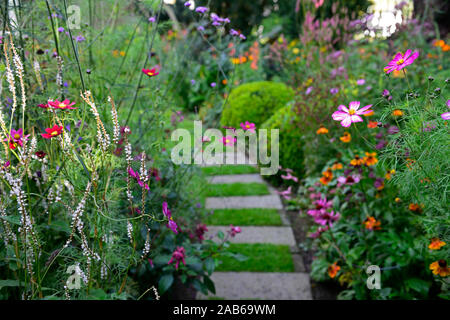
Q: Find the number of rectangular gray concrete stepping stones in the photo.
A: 5